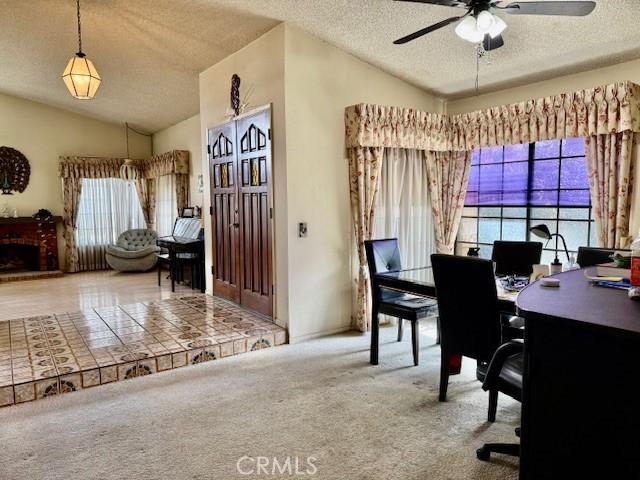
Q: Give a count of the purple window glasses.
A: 15